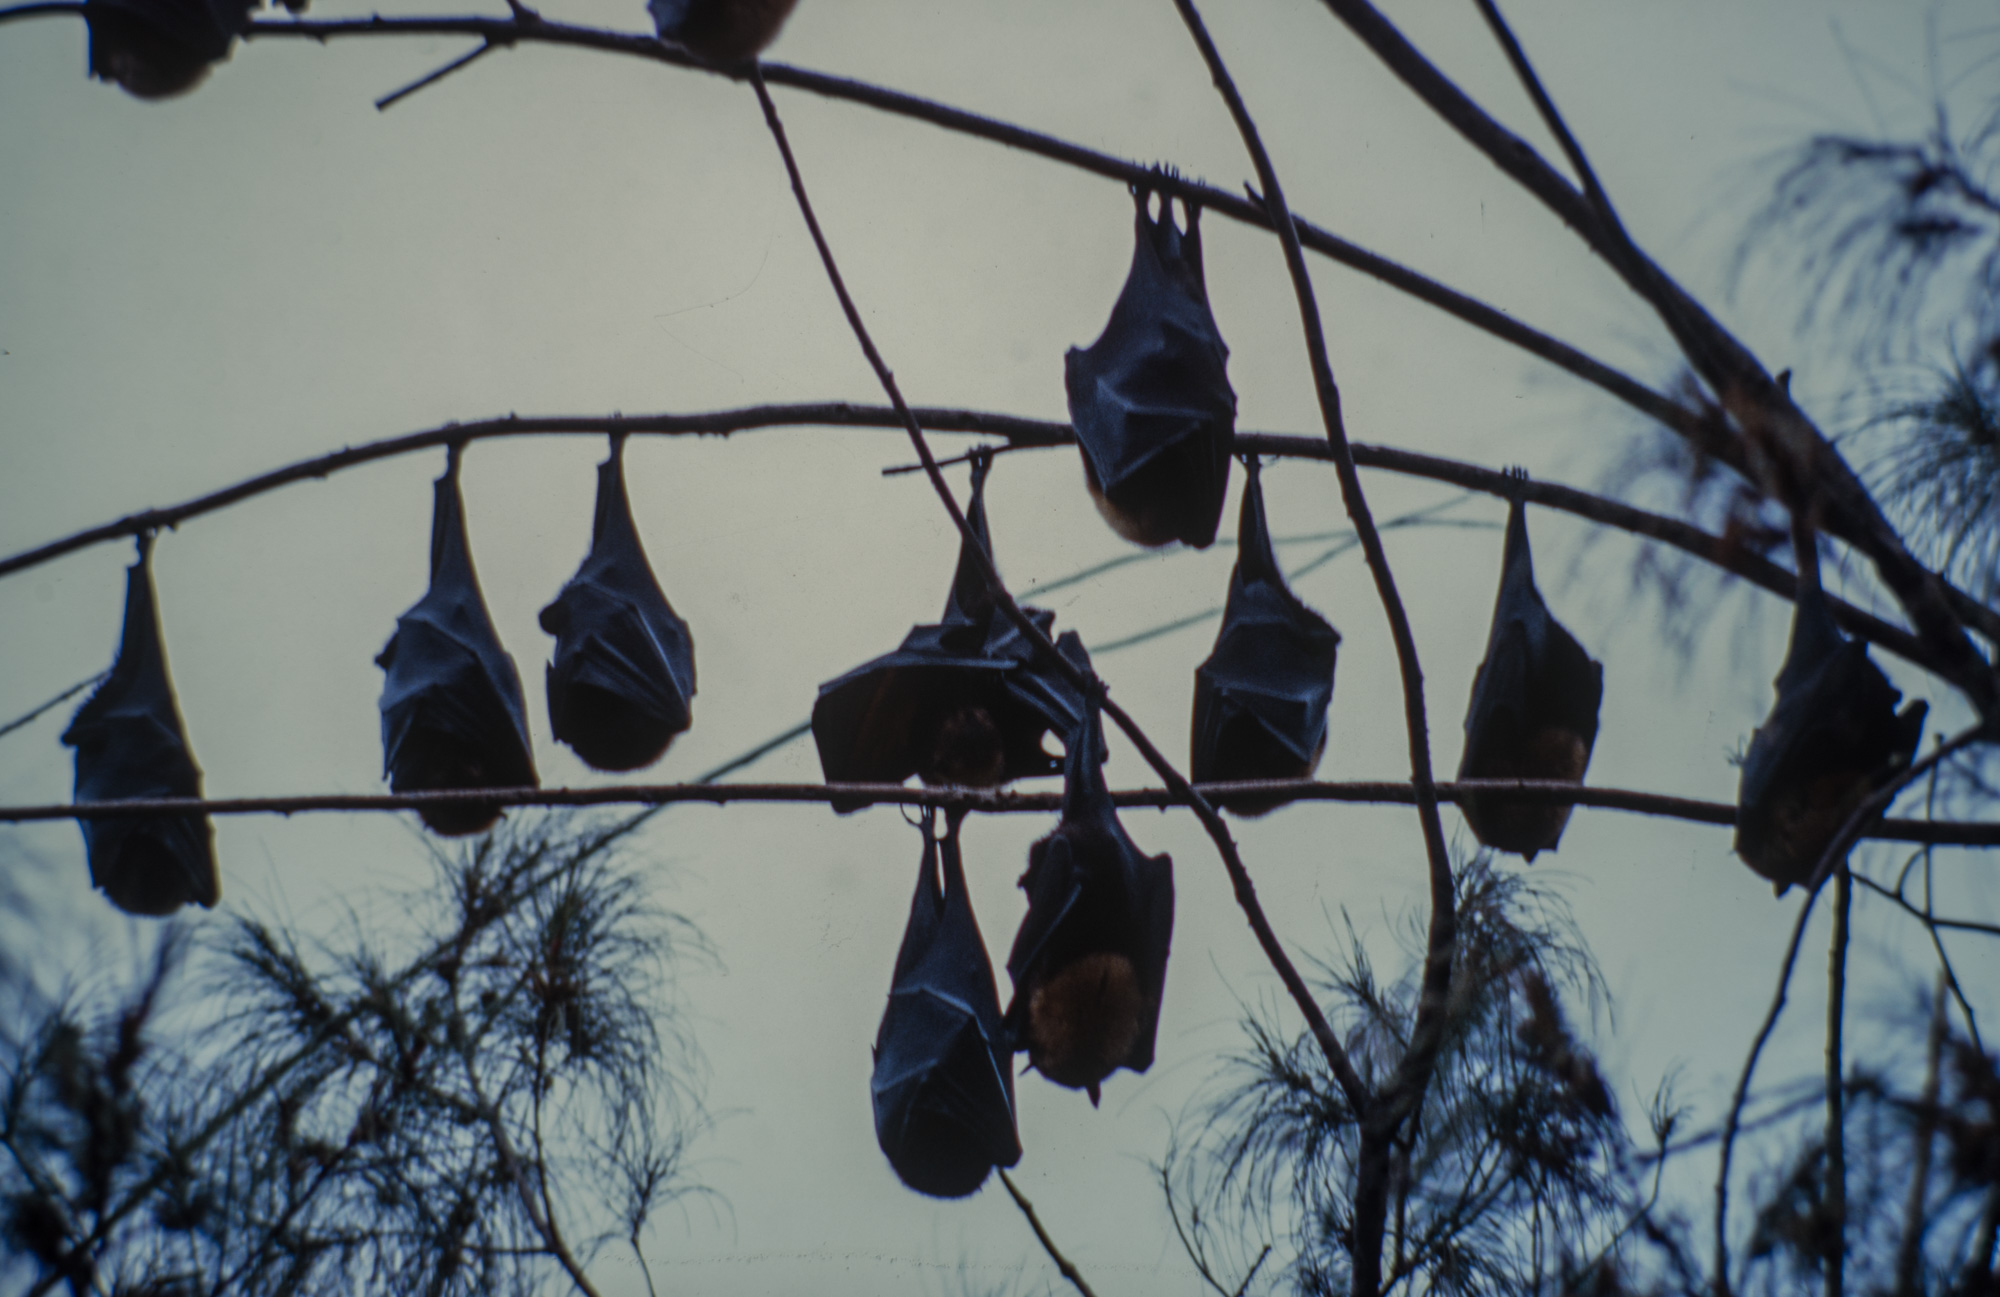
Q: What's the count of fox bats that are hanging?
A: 12